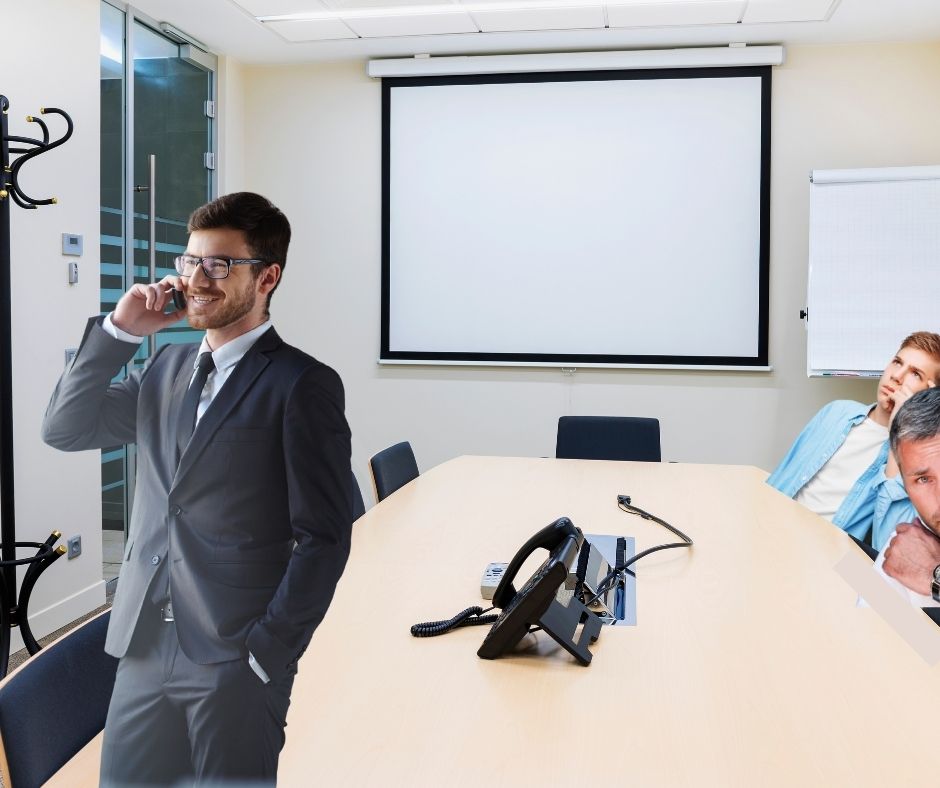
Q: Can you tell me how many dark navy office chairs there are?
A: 4